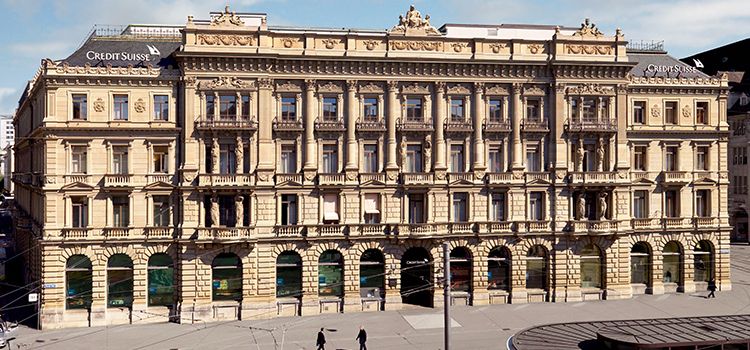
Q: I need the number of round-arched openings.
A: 15